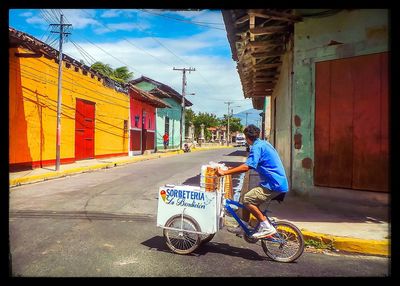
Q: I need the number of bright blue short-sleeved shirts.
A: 1